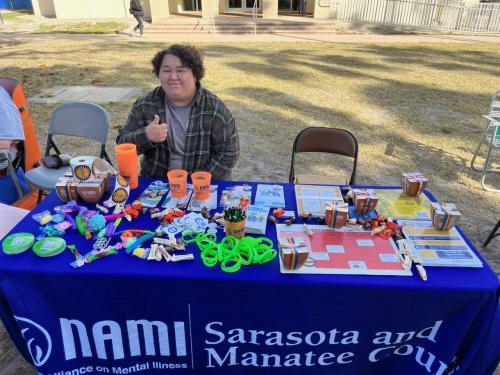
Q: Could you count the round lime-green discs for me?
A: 2